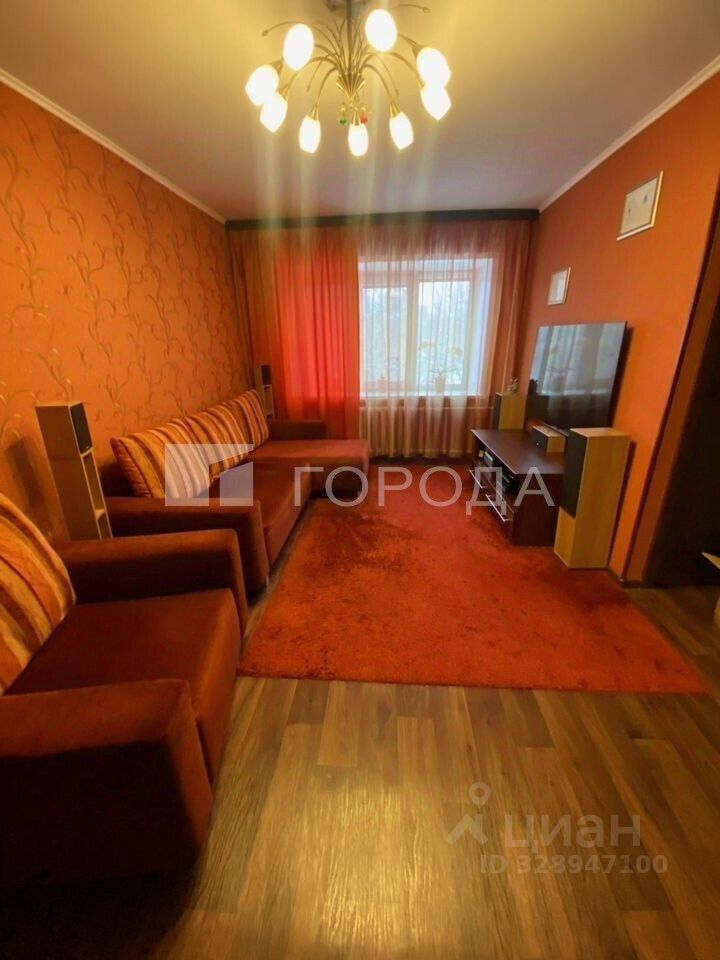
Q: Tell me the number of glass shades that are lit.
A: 9